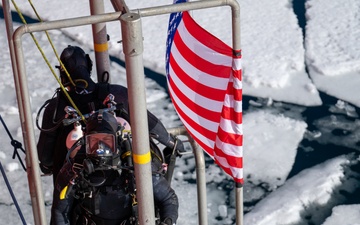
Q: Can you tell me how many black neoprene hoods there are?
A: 2